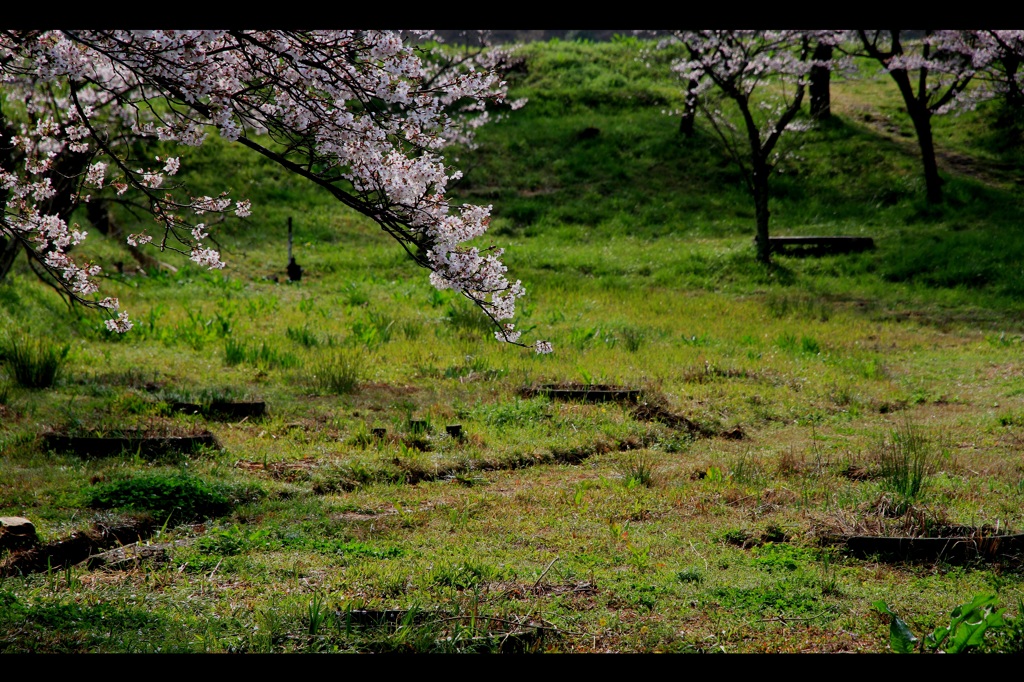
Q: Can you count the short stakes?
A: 3